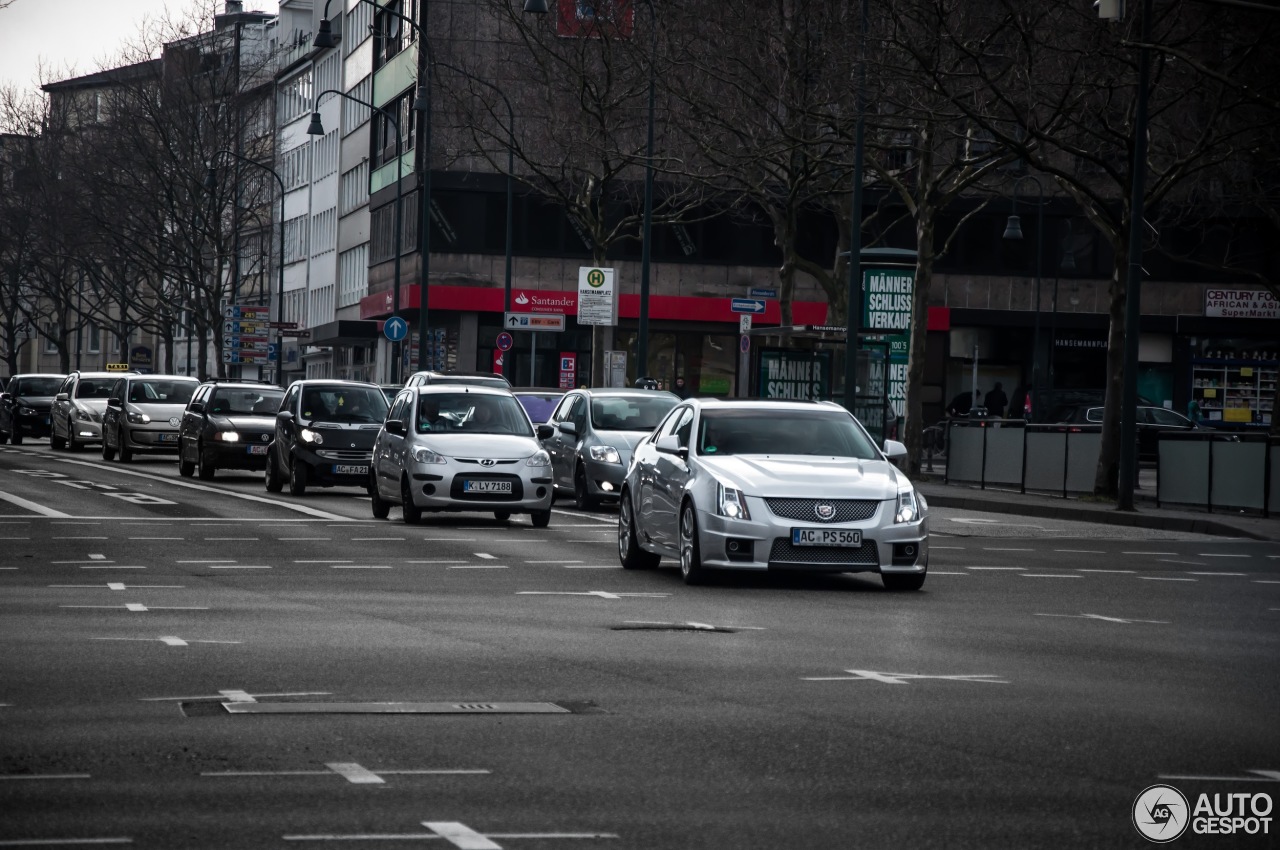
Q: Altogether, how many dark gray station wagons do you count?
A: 1